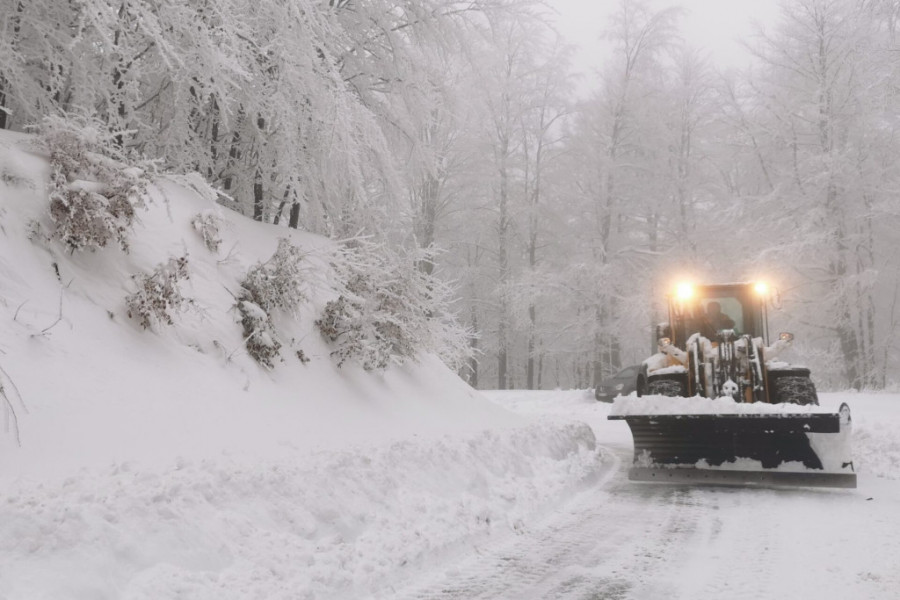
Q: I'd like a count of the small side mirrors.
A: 2